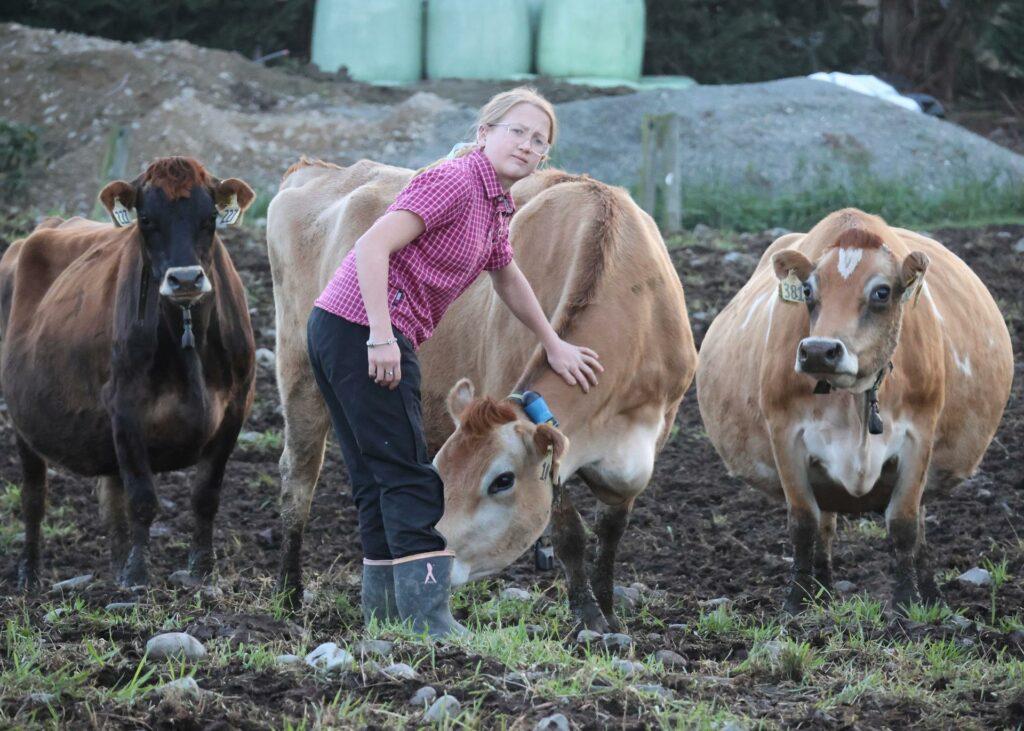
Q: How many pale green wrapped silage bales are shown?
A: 3